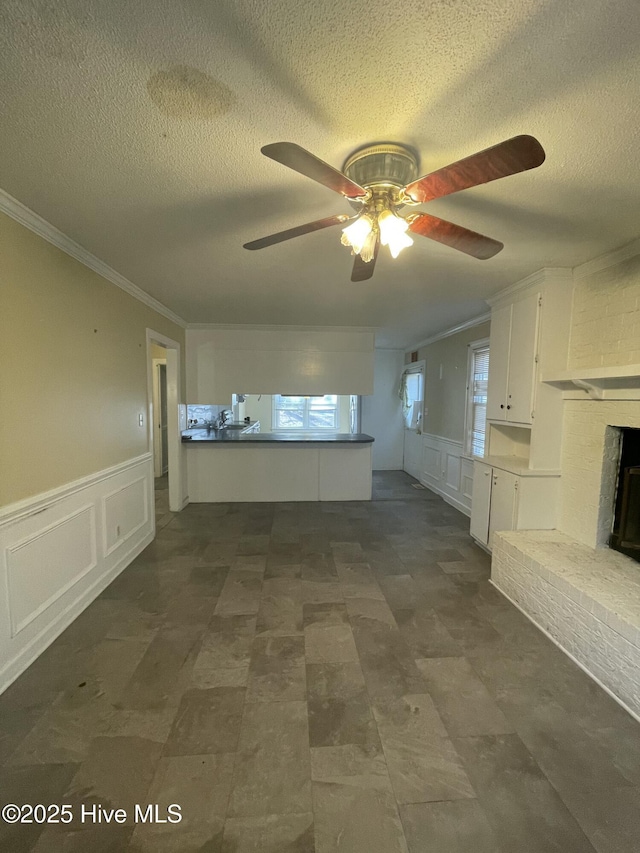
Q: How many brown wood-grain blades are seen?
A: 5